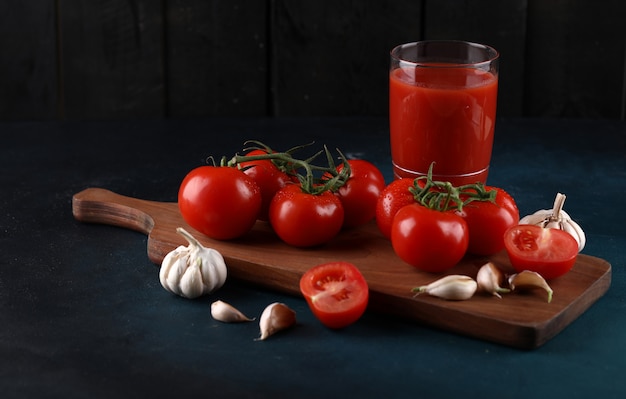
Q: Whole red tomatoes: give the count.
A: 7